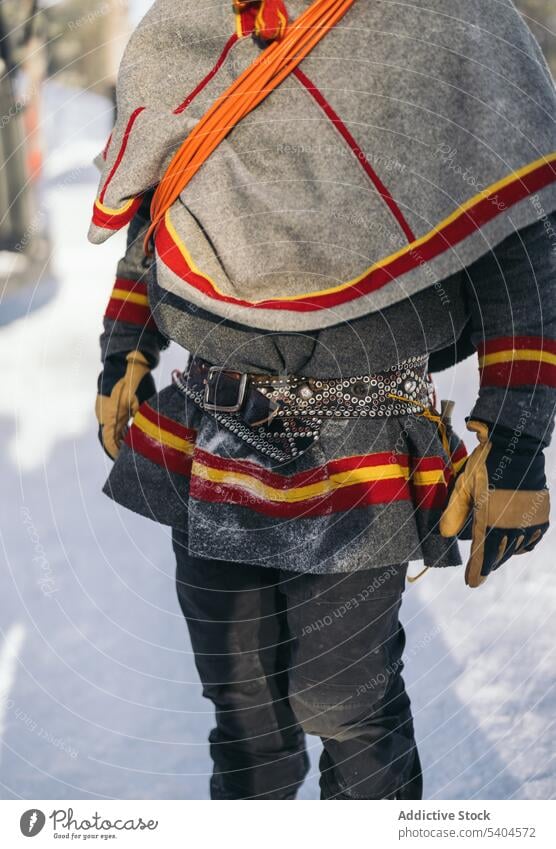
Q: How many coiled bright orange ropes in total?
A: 1